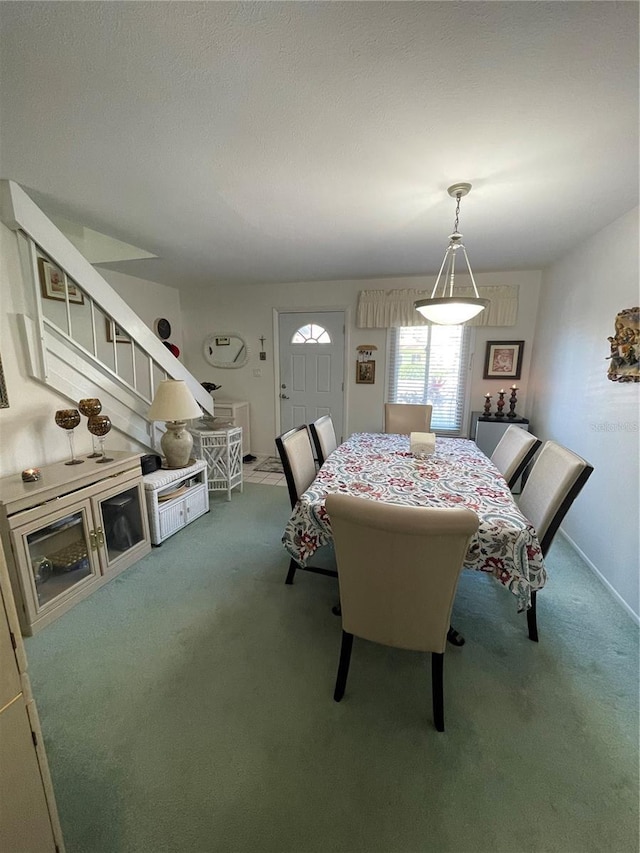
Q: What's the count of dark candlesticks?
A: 3